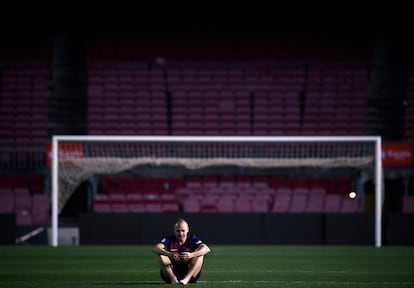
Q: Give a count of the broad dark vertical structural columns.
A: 2